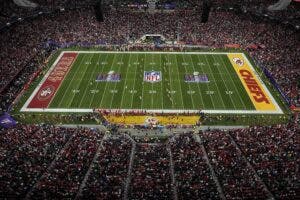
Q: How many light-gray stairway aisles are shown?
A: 6